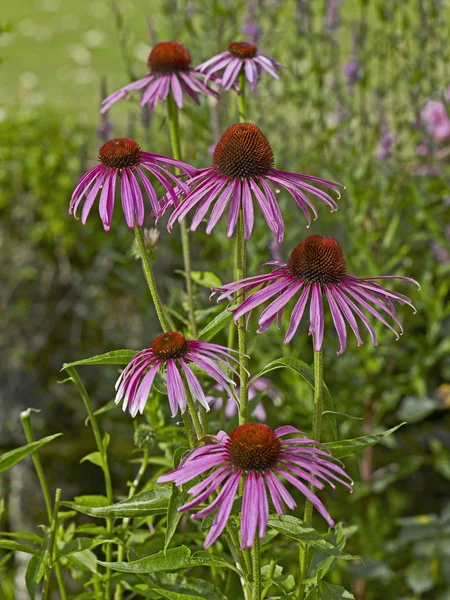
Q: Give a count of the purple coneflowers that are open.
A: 7